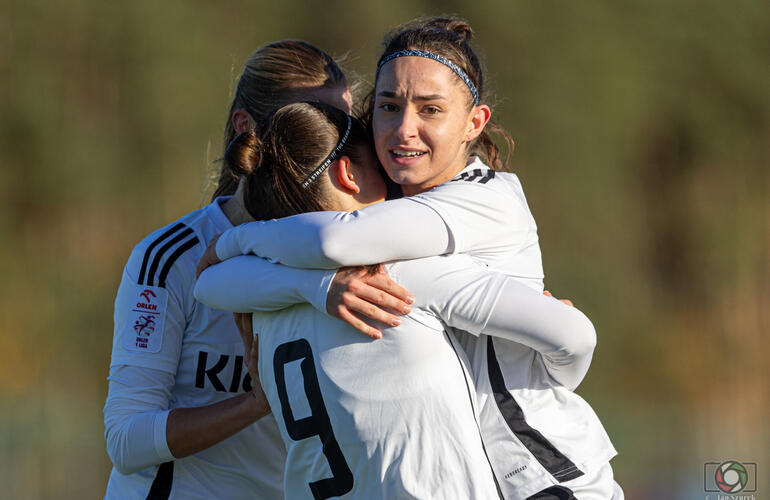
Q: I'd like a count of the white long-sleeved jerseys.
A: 3